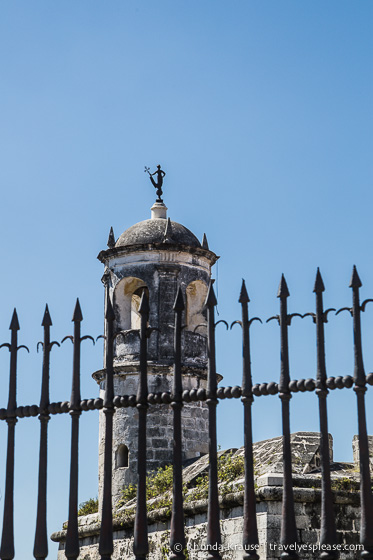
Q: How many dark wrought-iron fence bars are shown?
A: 11